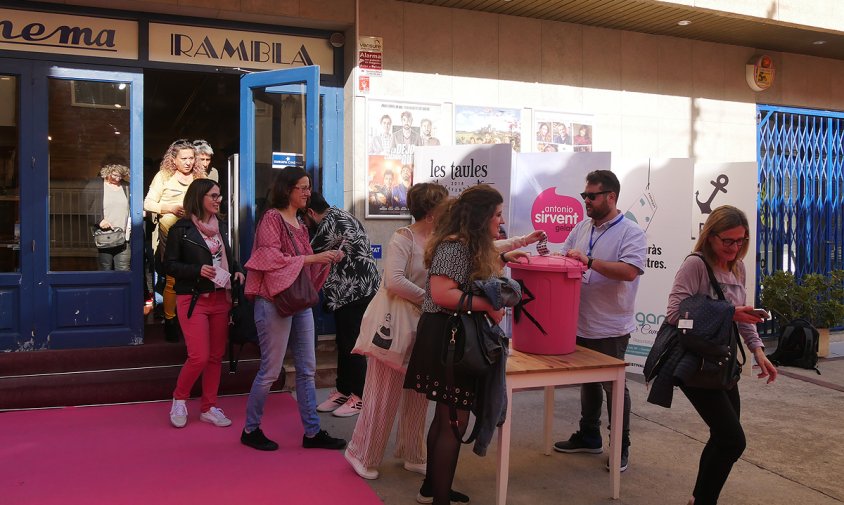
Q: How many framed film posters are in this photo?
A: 3